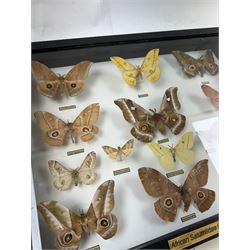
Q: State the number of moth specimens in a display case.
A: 11